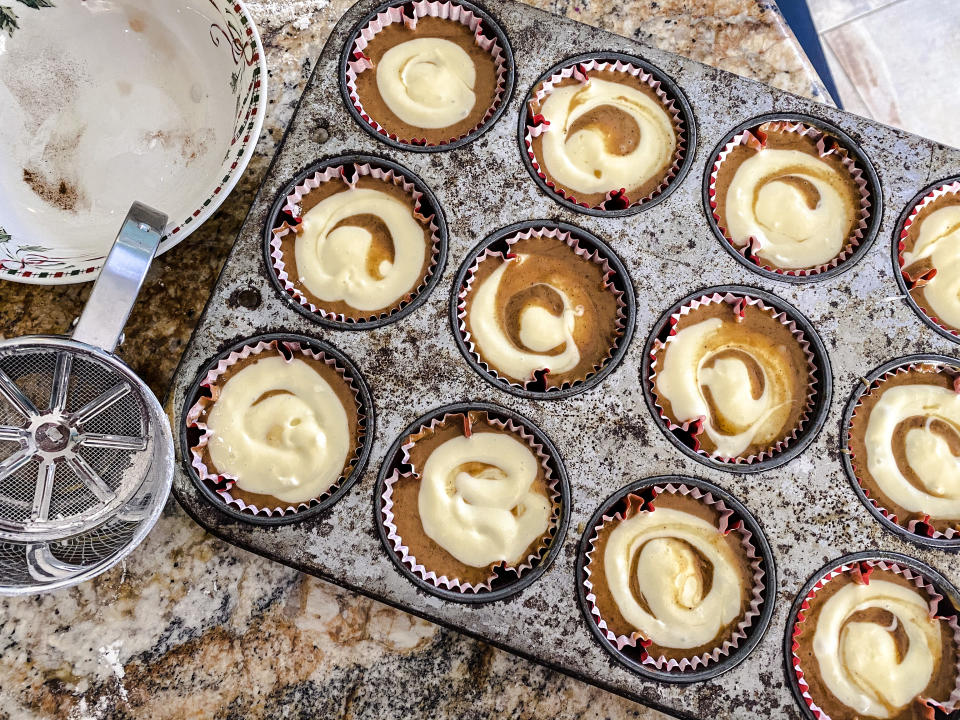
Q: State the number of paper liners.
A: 12